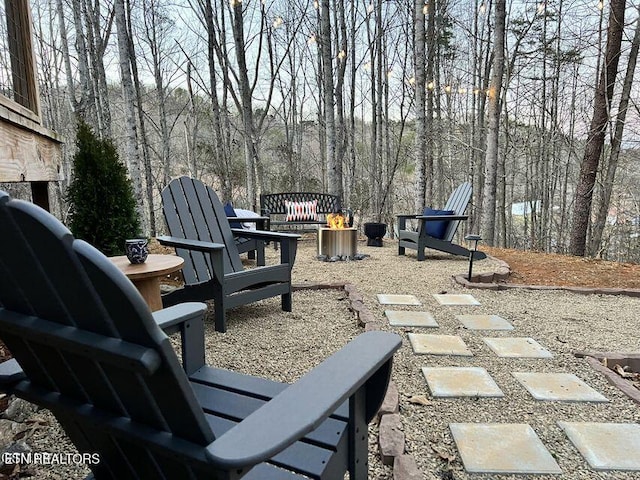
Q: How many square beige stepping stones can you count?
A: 10